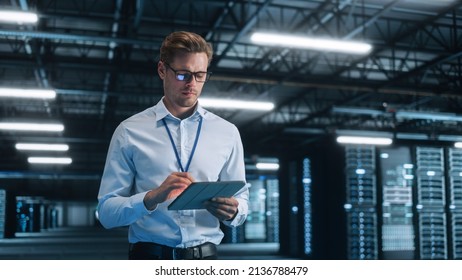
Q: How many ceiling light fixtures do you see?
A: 10